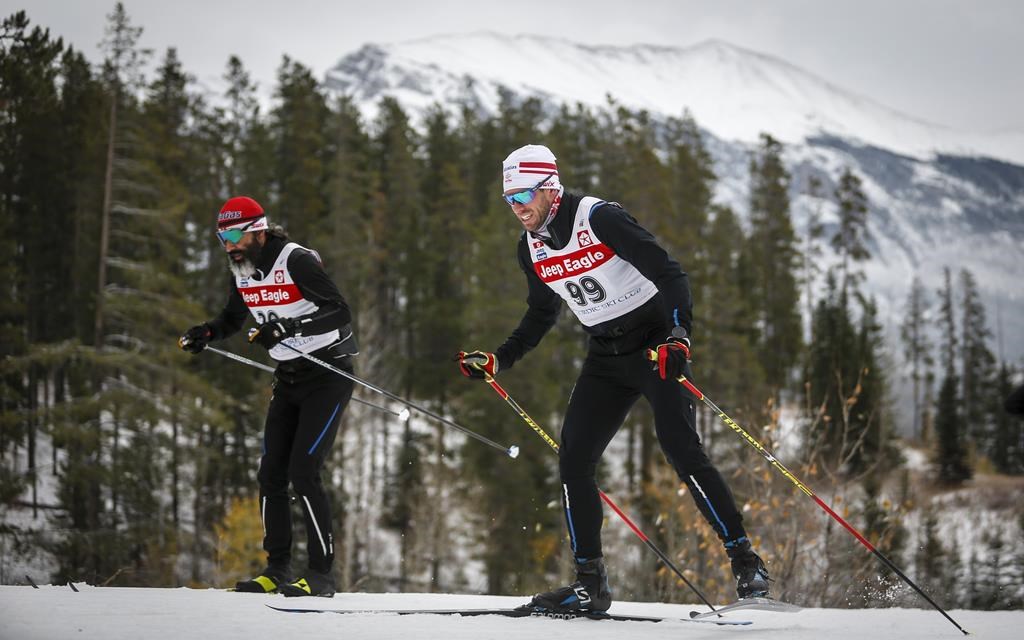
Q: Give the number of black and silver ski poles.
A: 2